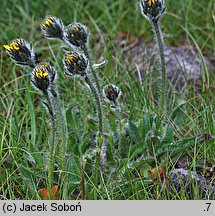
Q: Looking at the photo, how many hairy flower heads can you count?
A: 7